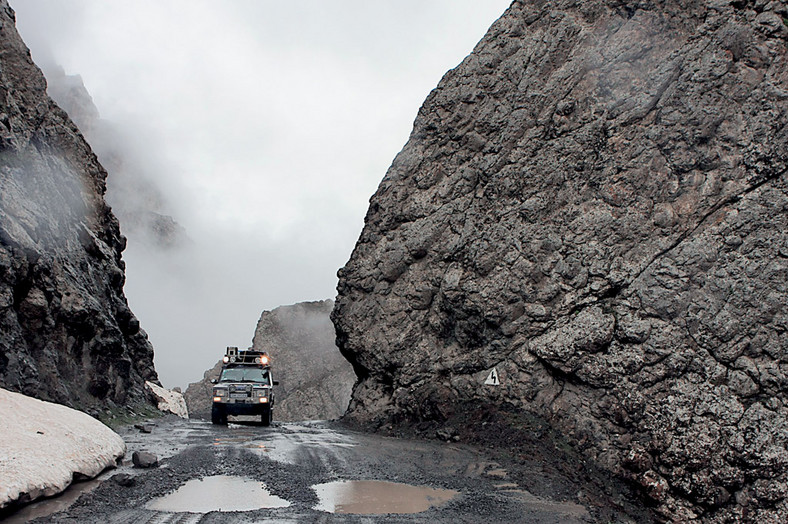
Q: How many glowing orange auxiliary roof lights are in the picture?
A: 2